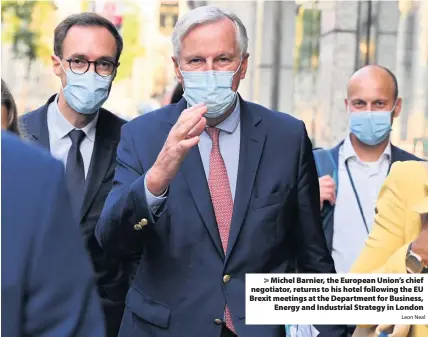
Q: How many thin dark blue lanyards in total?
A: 1